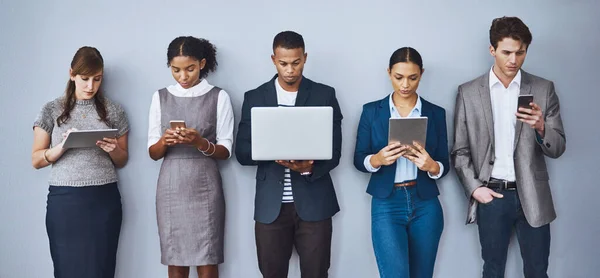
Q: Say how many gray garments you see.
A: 3